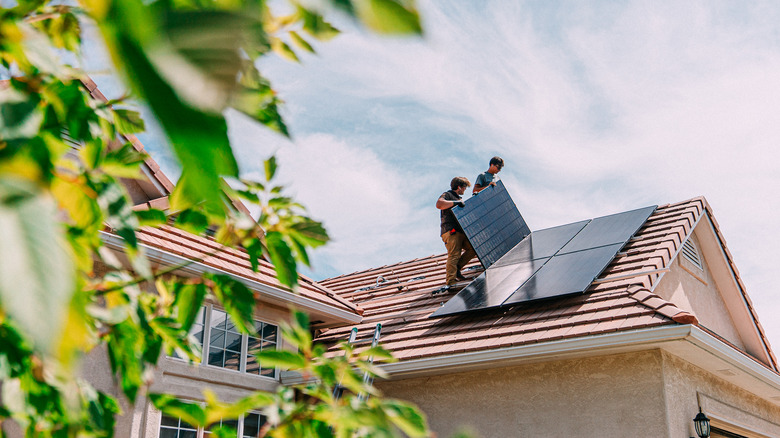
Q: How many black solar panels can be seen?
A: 5